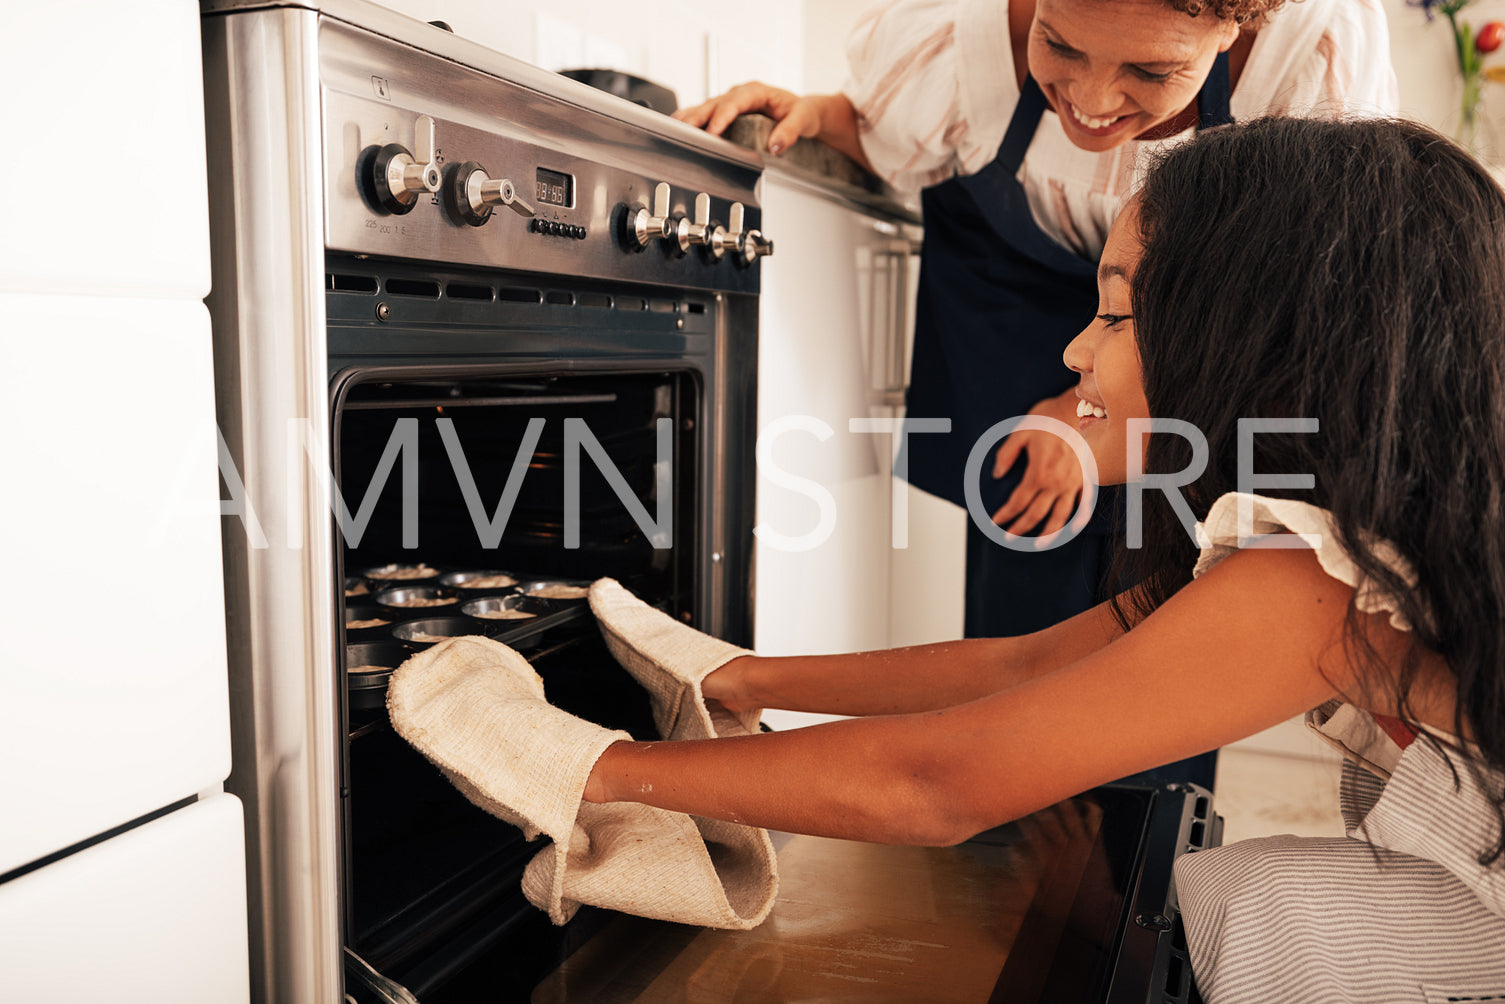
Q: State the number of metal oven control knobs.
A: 6